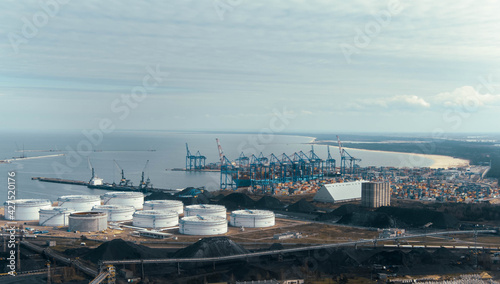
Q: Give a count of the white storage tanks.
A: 10